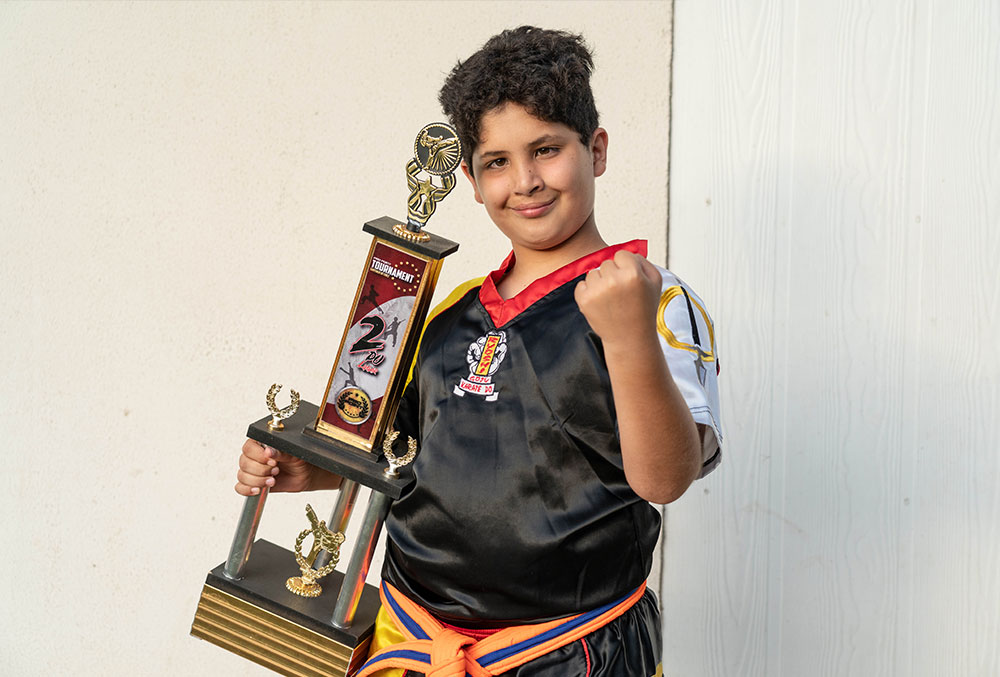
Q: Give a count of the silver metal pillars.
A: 3